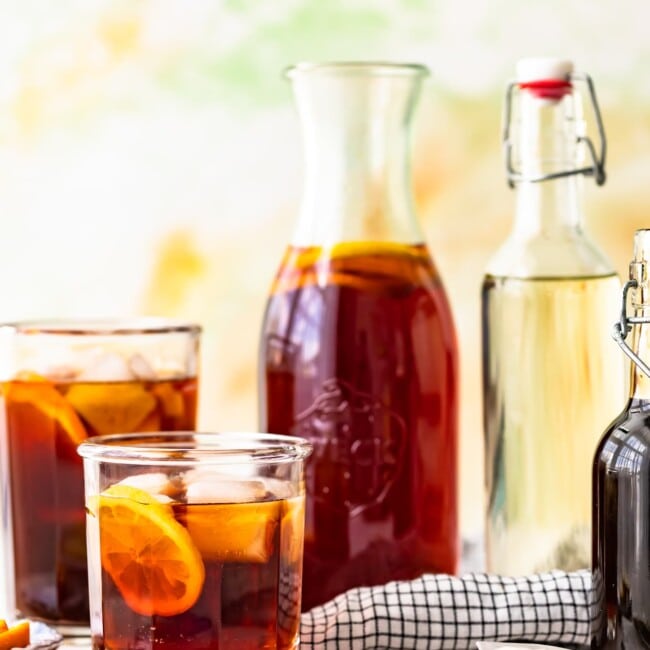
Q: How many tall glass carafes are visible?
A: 1